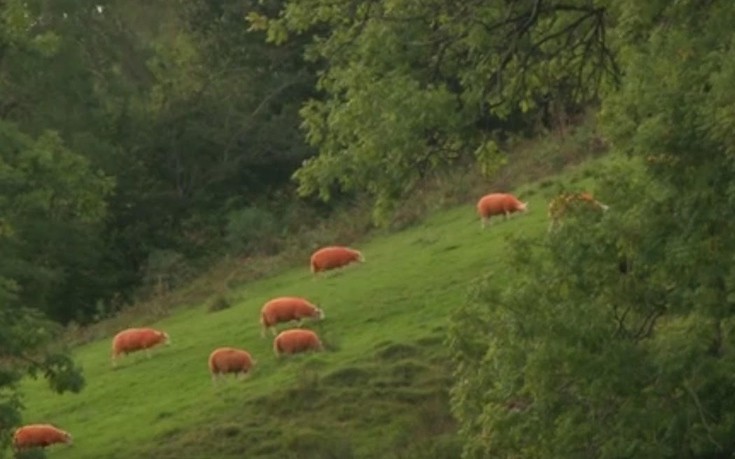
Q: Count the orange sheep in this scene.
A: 8